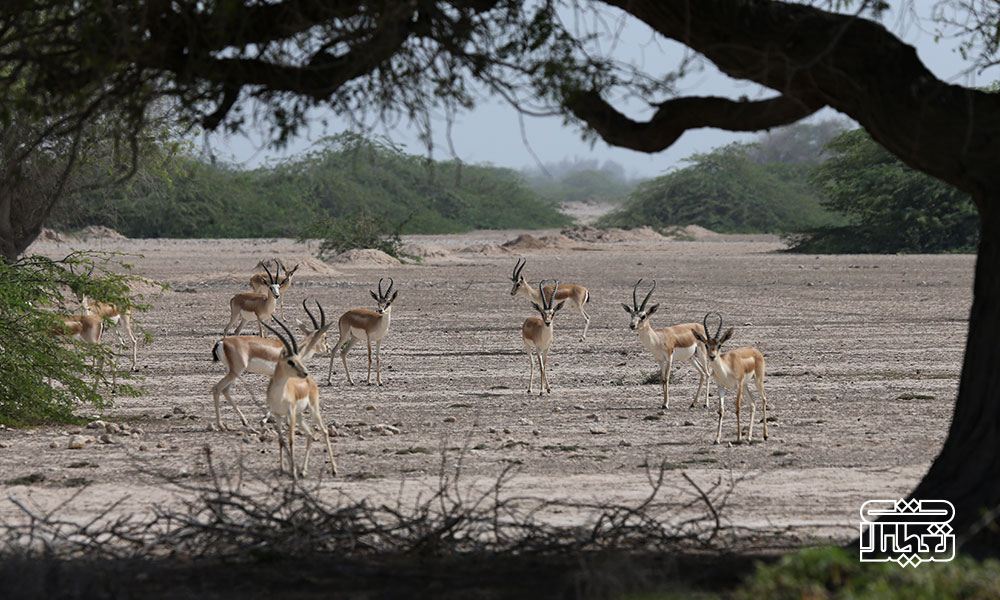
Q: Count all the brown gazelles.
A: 11